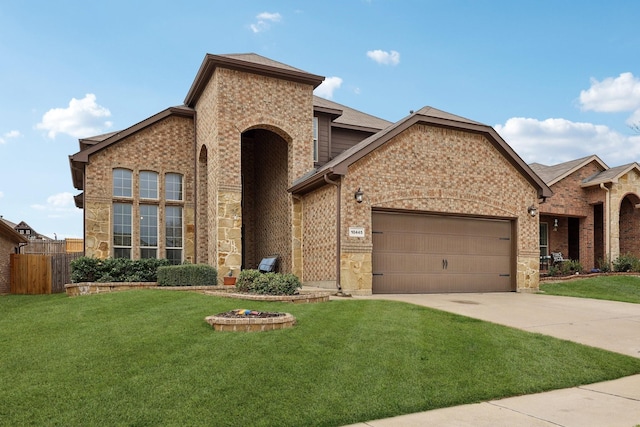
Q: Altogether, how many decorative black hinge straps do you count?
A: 4